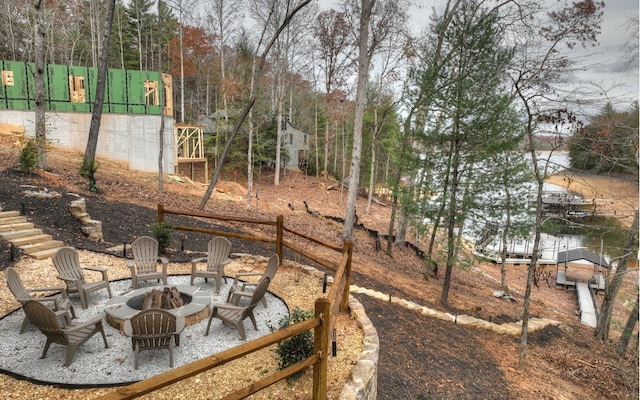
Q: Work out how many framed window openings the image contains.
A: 3